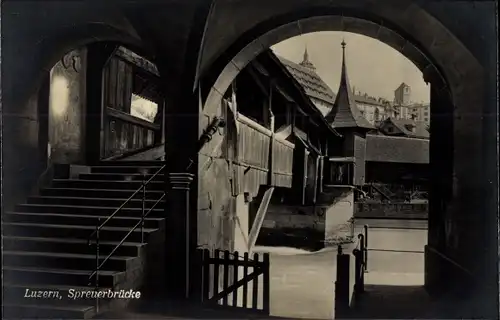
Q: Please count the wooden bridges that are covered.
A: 1